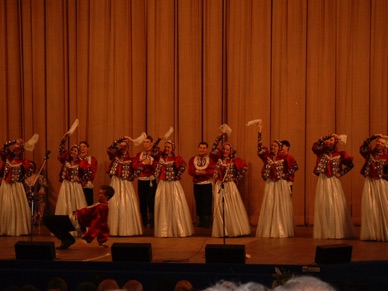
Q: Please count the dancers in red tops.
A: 13